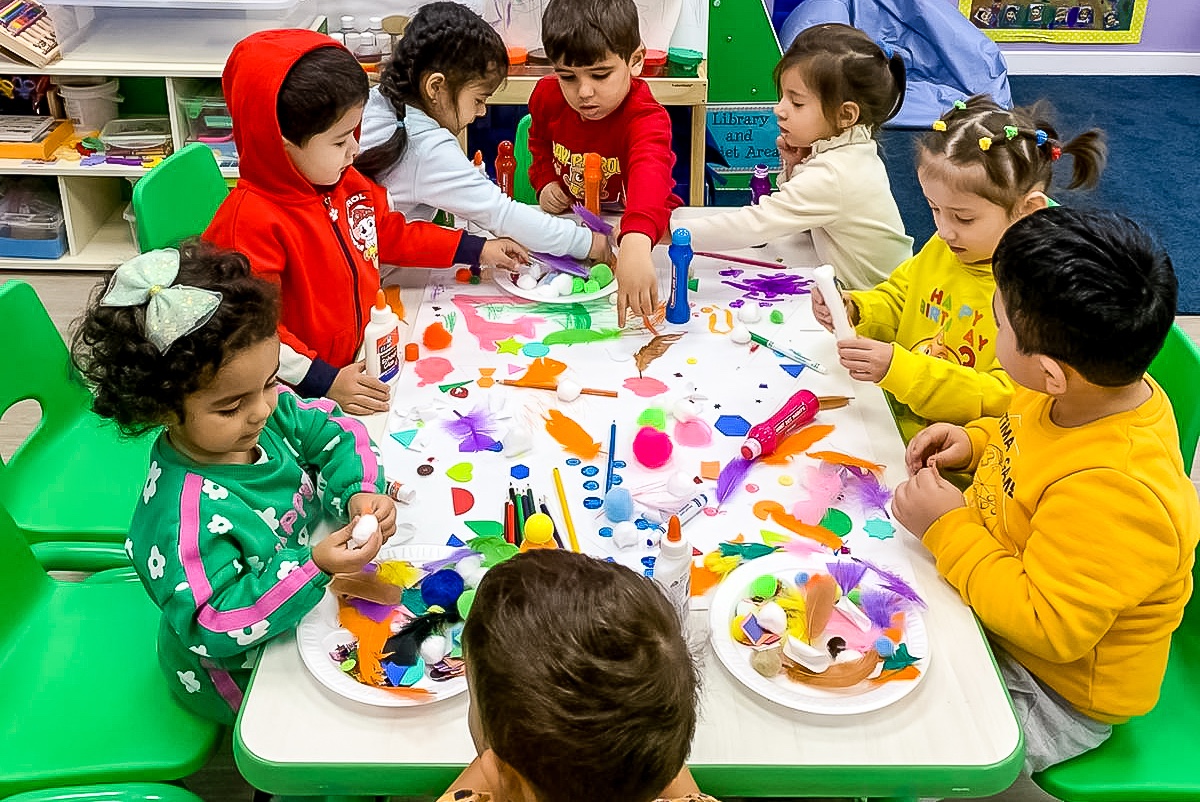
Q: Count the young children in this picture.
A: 8